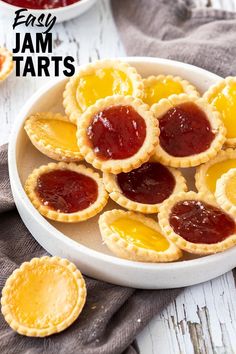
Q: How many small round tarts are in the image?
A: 14